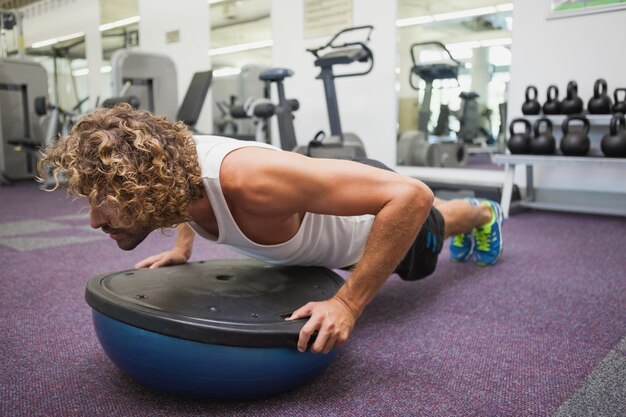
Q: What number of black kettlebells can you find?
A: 9